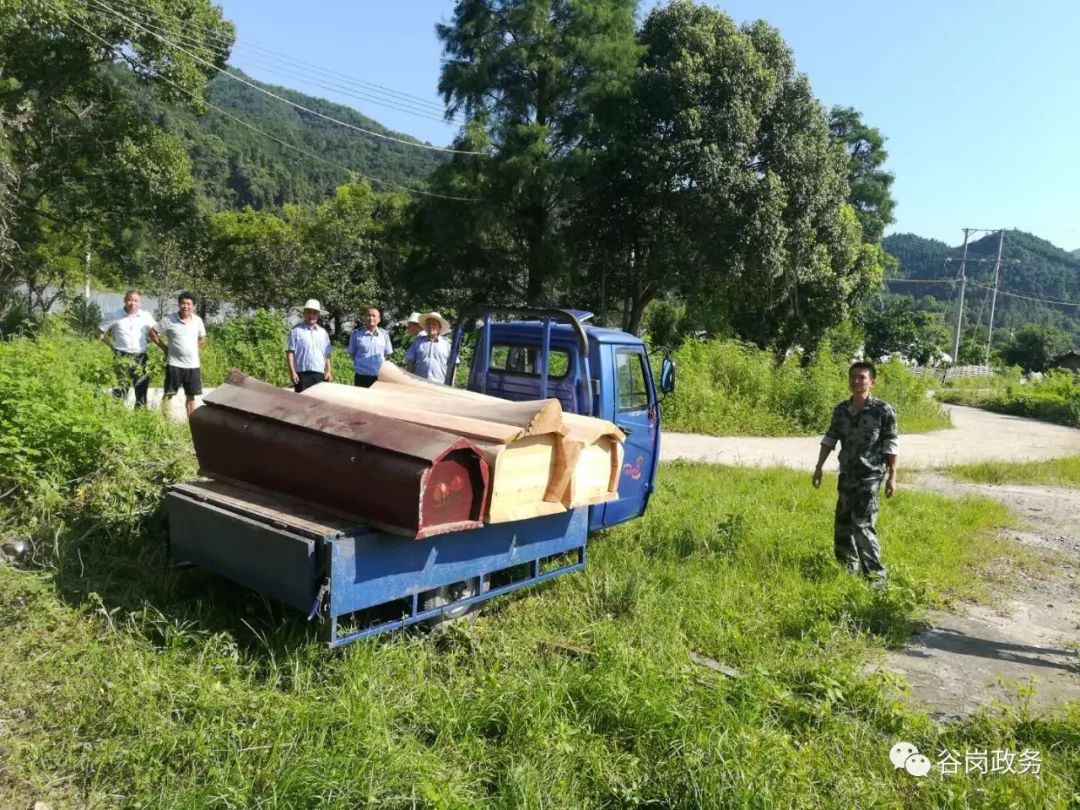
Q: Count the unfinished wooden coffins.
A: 2